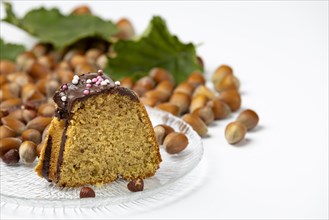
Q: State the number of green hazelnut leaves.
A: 3